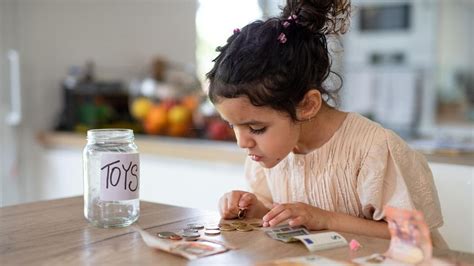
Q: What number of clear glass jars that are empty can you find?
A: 1